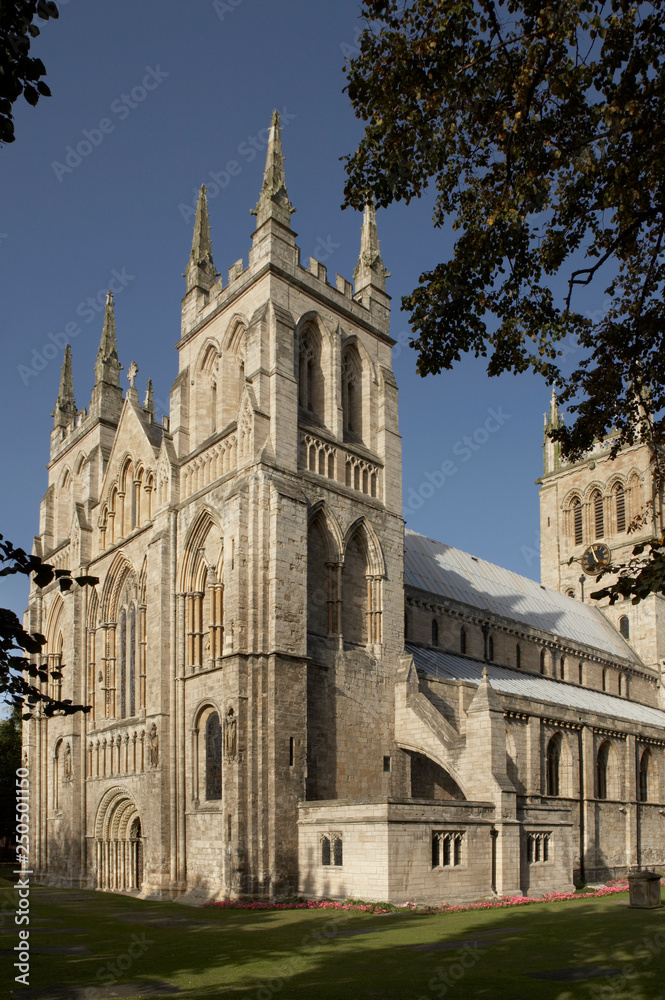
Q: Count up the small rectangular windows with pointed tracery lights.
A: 3